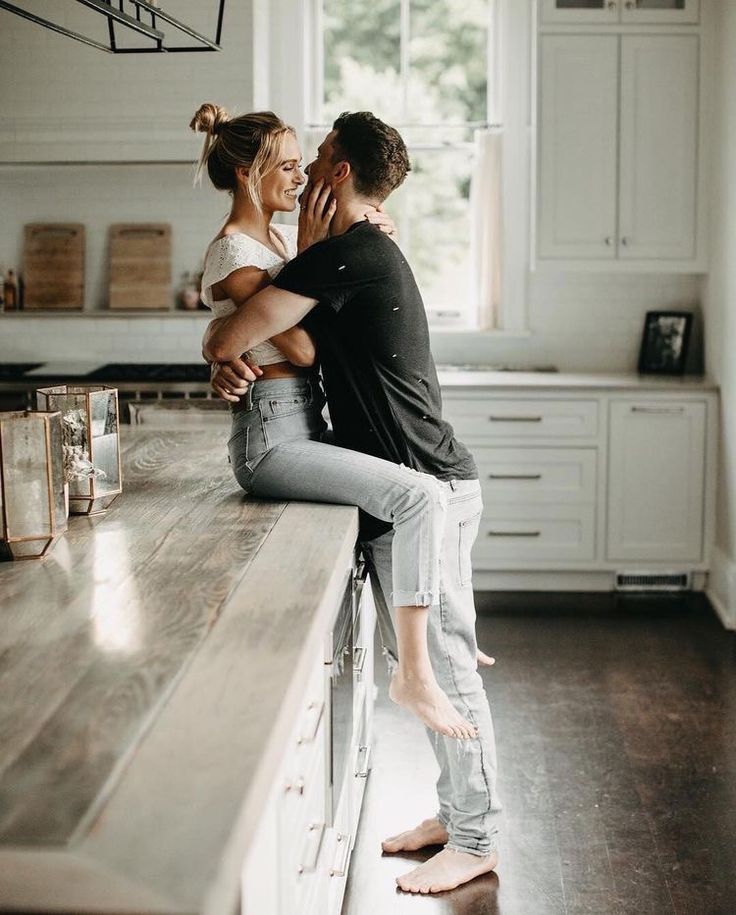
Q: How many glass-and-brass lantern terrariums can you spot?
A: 2